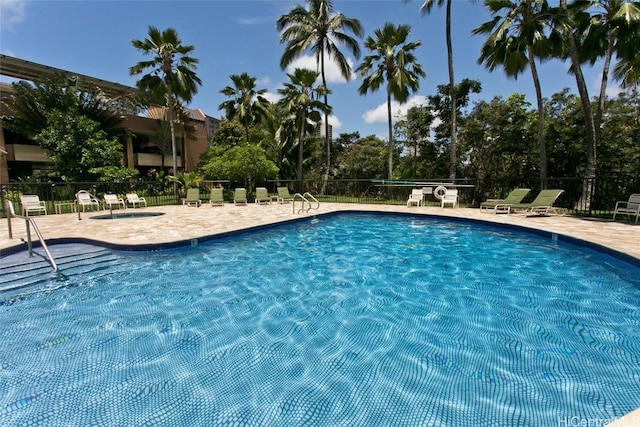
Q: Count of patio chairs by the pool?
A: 14